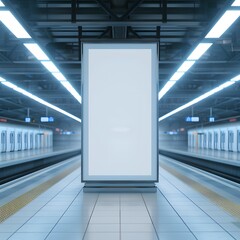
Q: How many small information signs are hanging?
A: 4